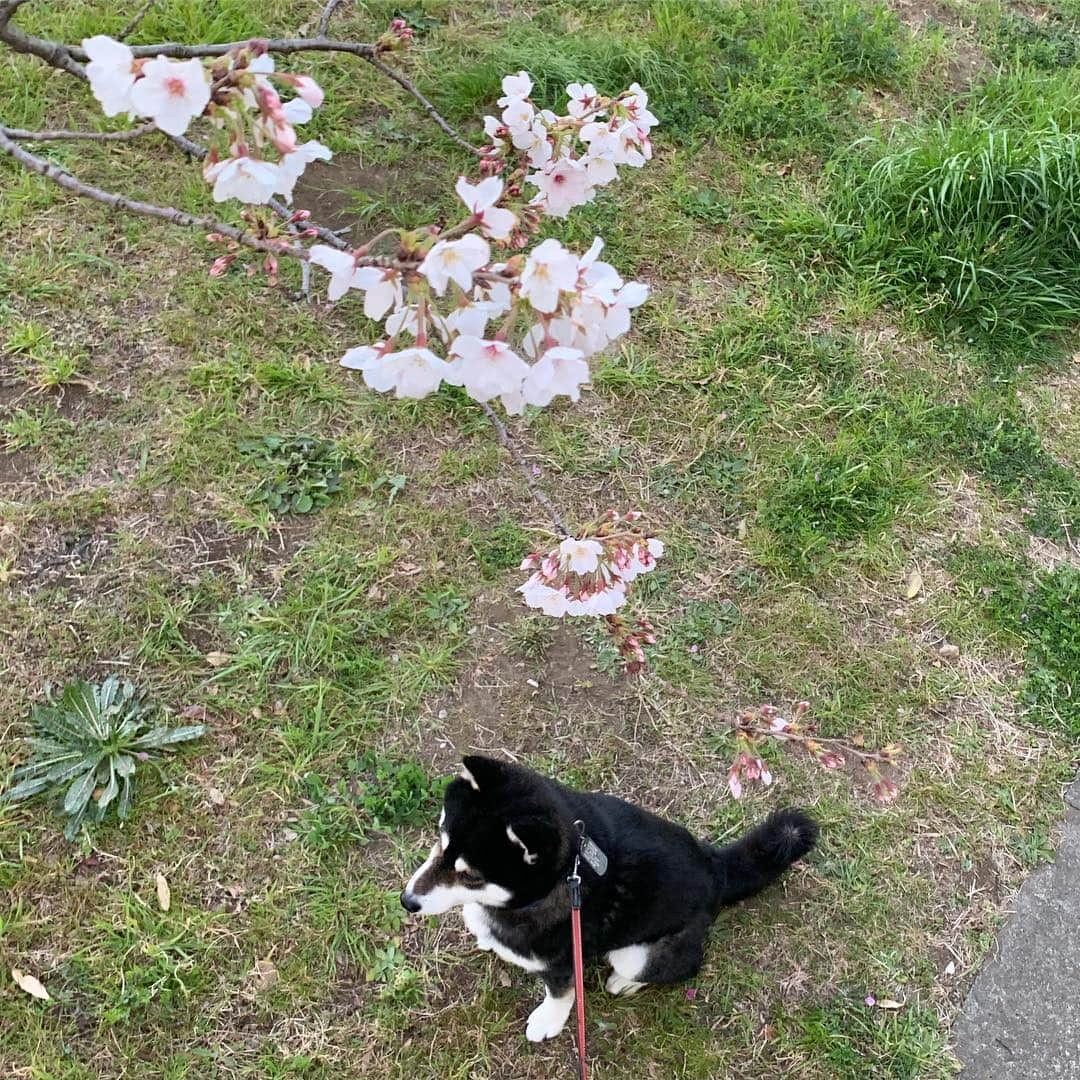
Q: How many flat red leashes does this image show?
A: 1